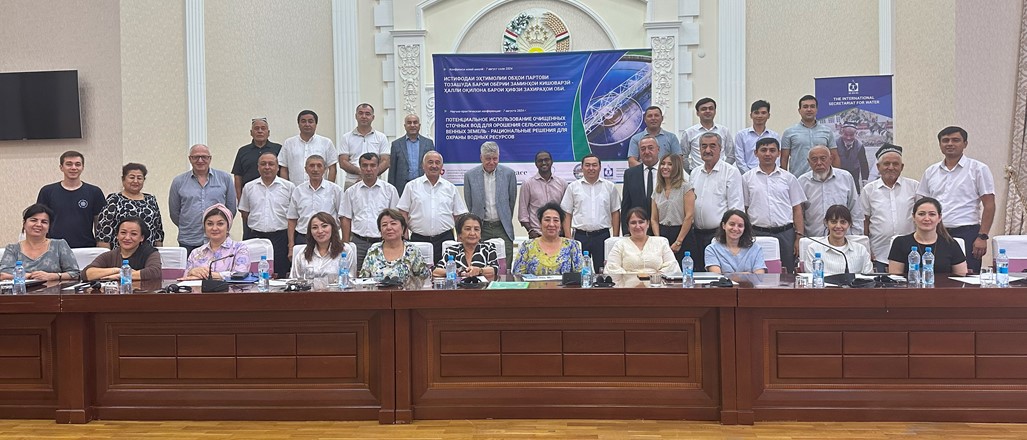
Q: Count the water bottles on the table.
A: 11